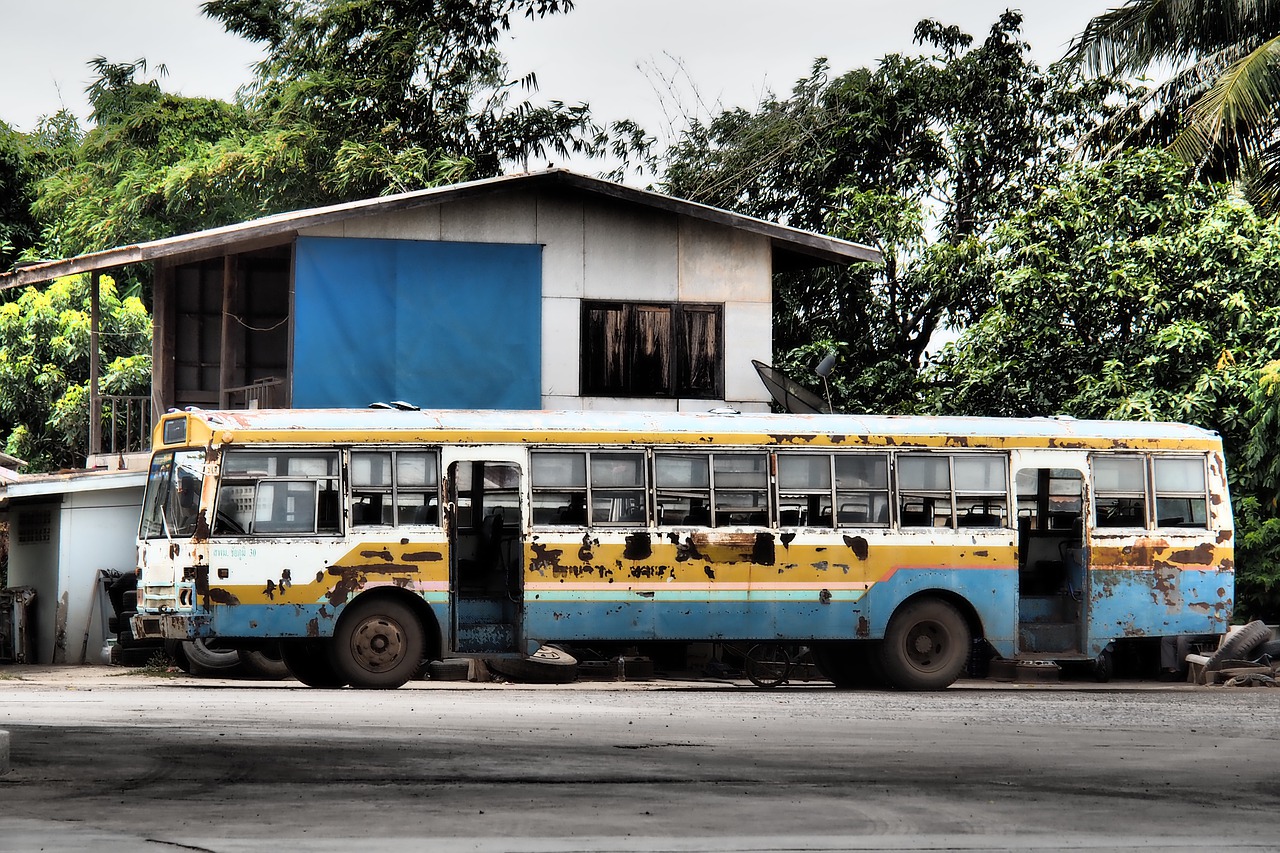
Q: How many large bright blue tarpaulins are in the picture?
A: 1